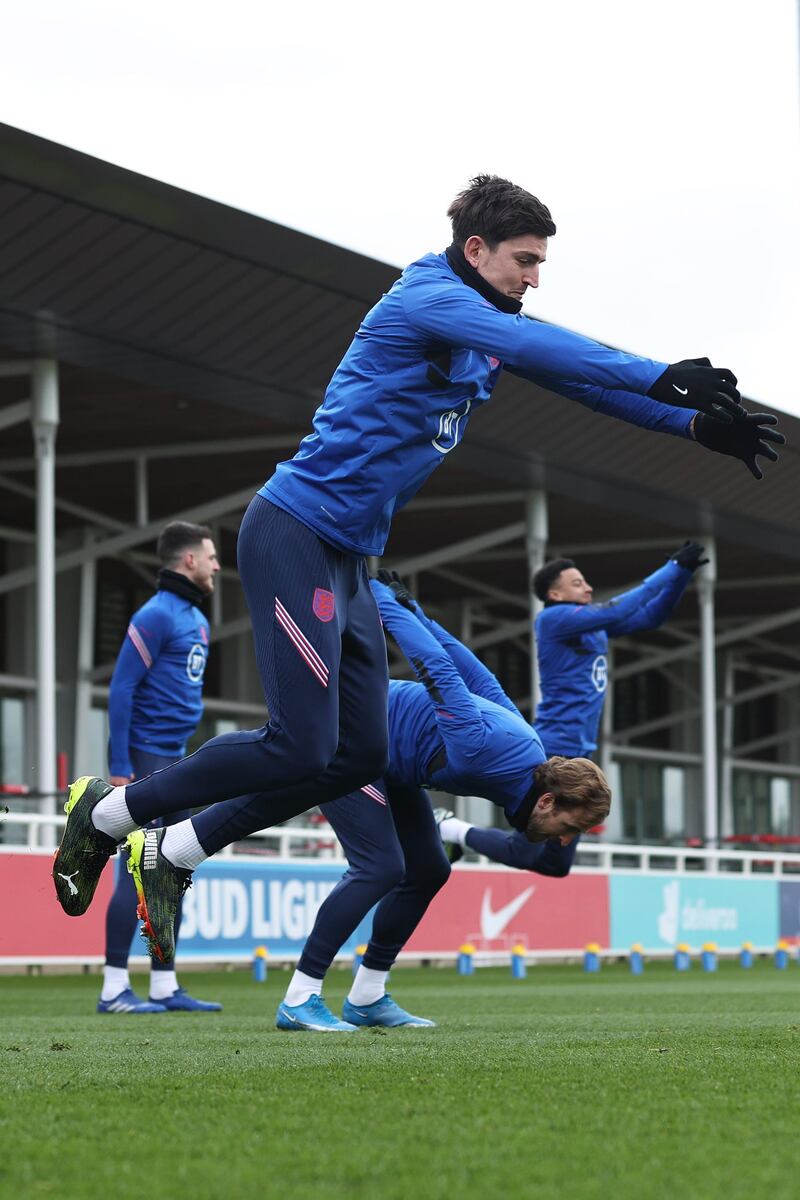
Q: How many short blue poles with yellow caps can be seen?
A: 10